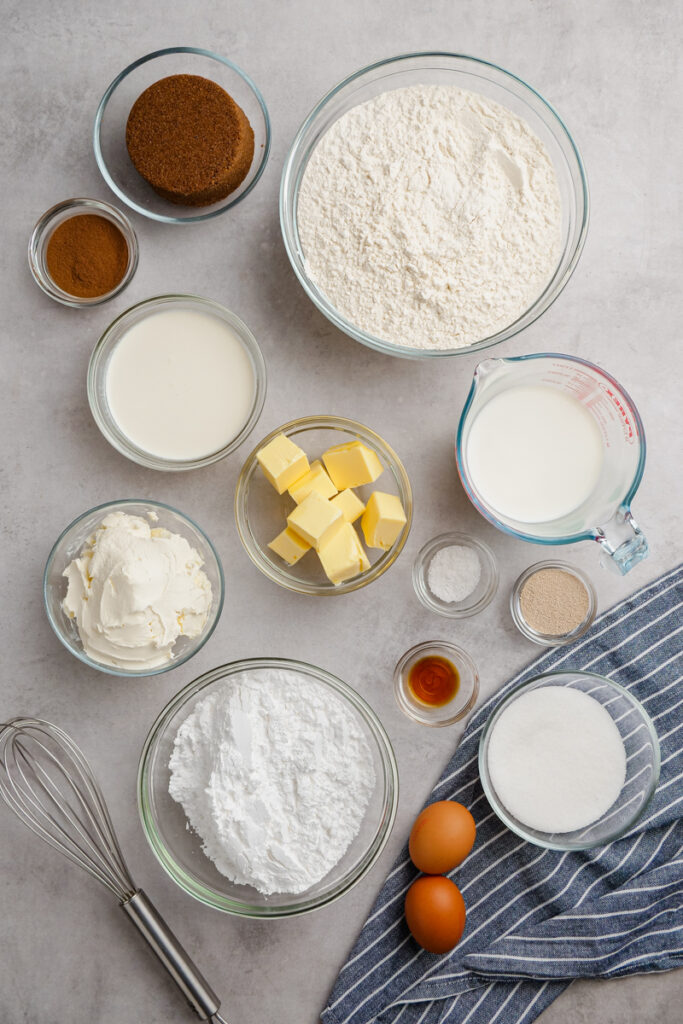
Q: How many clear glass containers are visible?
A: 12